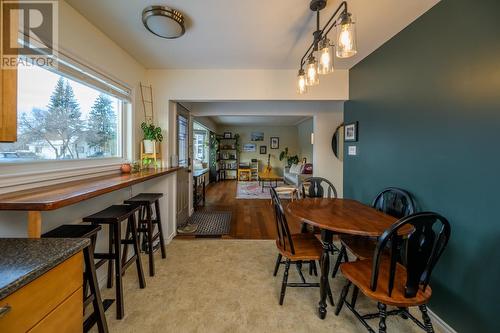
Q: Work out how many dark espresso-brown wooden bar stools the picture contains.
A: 3